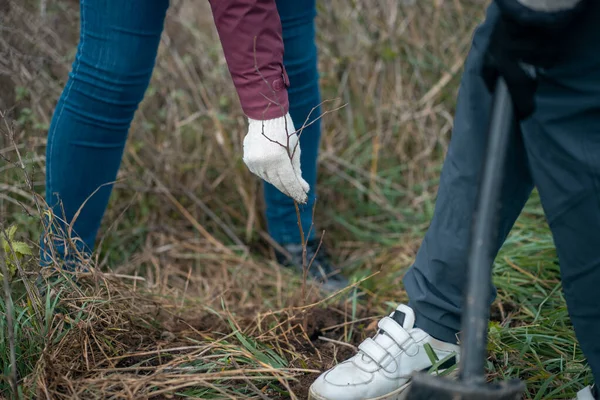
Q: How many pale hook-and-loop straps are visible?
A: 2